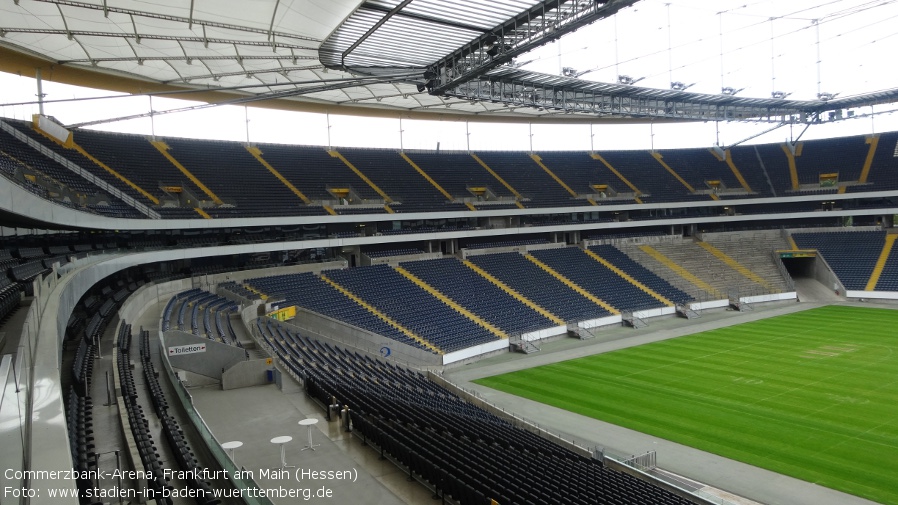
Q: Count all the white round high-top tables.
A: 3